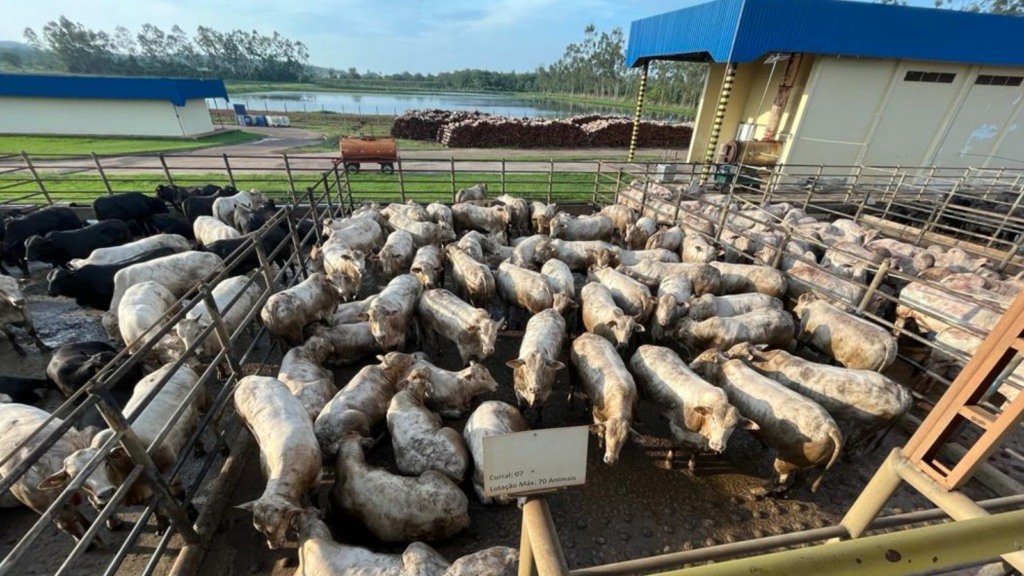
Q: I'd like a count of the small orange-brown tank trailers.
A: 1